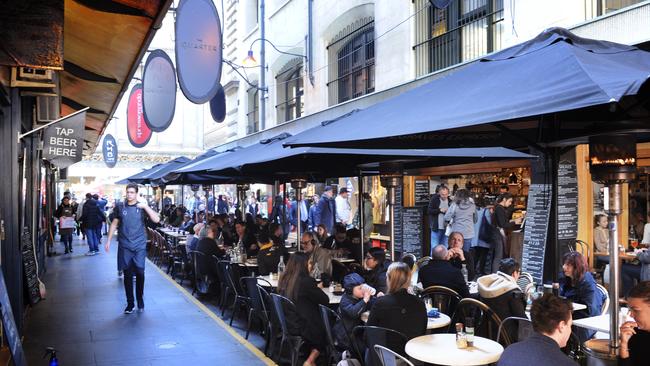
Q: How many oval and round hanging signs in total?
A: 5